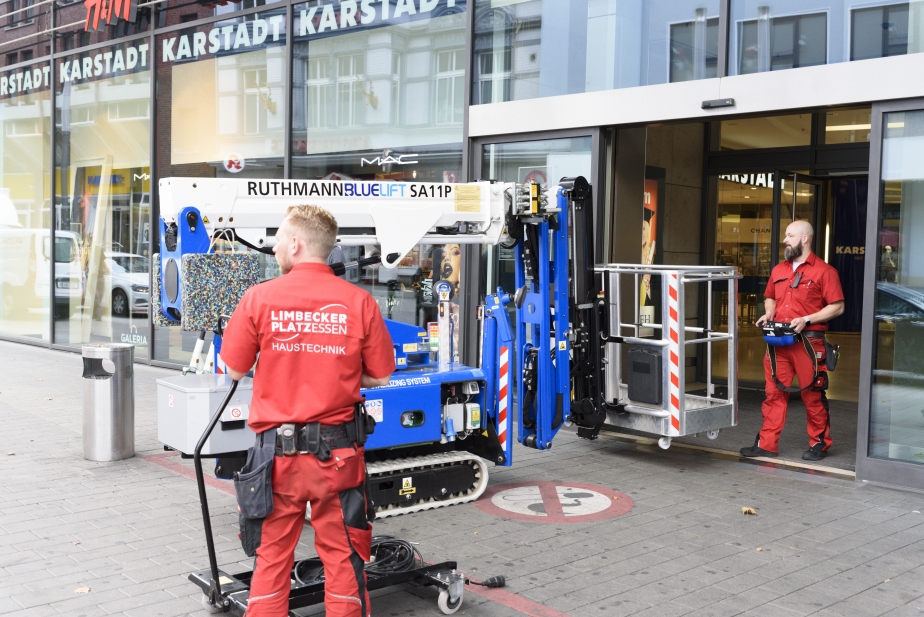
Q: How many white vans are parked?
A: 1